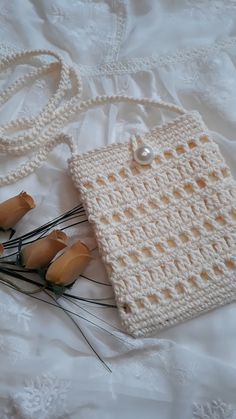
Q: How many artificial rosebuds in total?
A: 3